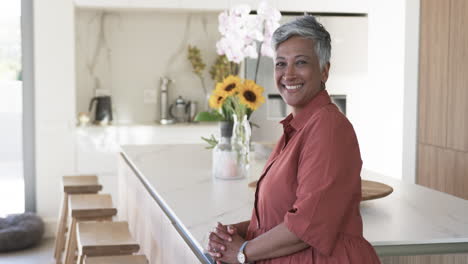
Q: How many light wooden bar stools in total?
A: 4